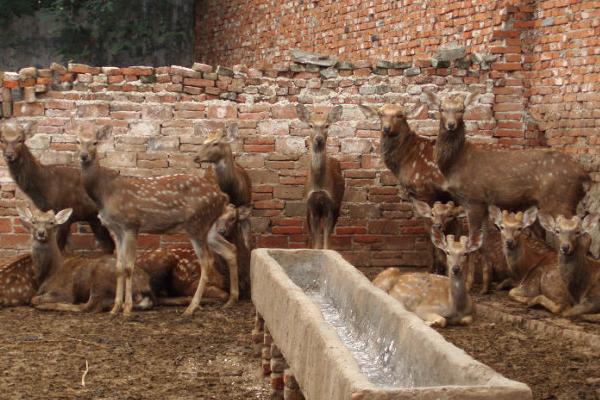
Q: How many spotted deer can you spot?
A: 13